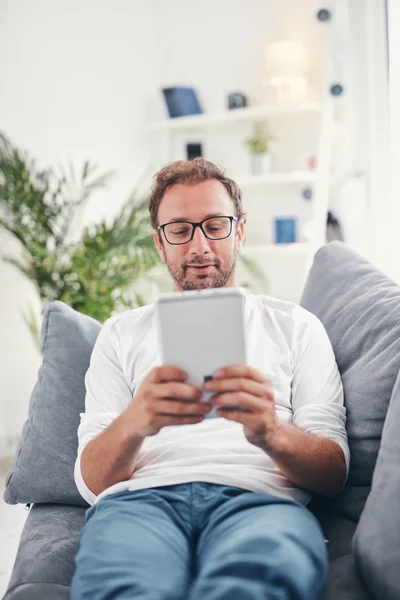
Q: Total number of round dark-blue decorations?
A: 3